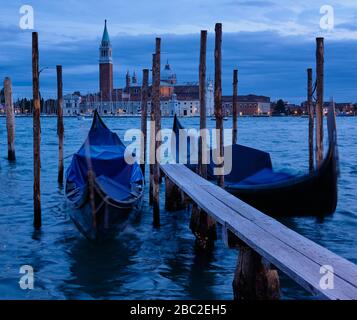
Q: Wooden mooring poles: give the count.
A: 11